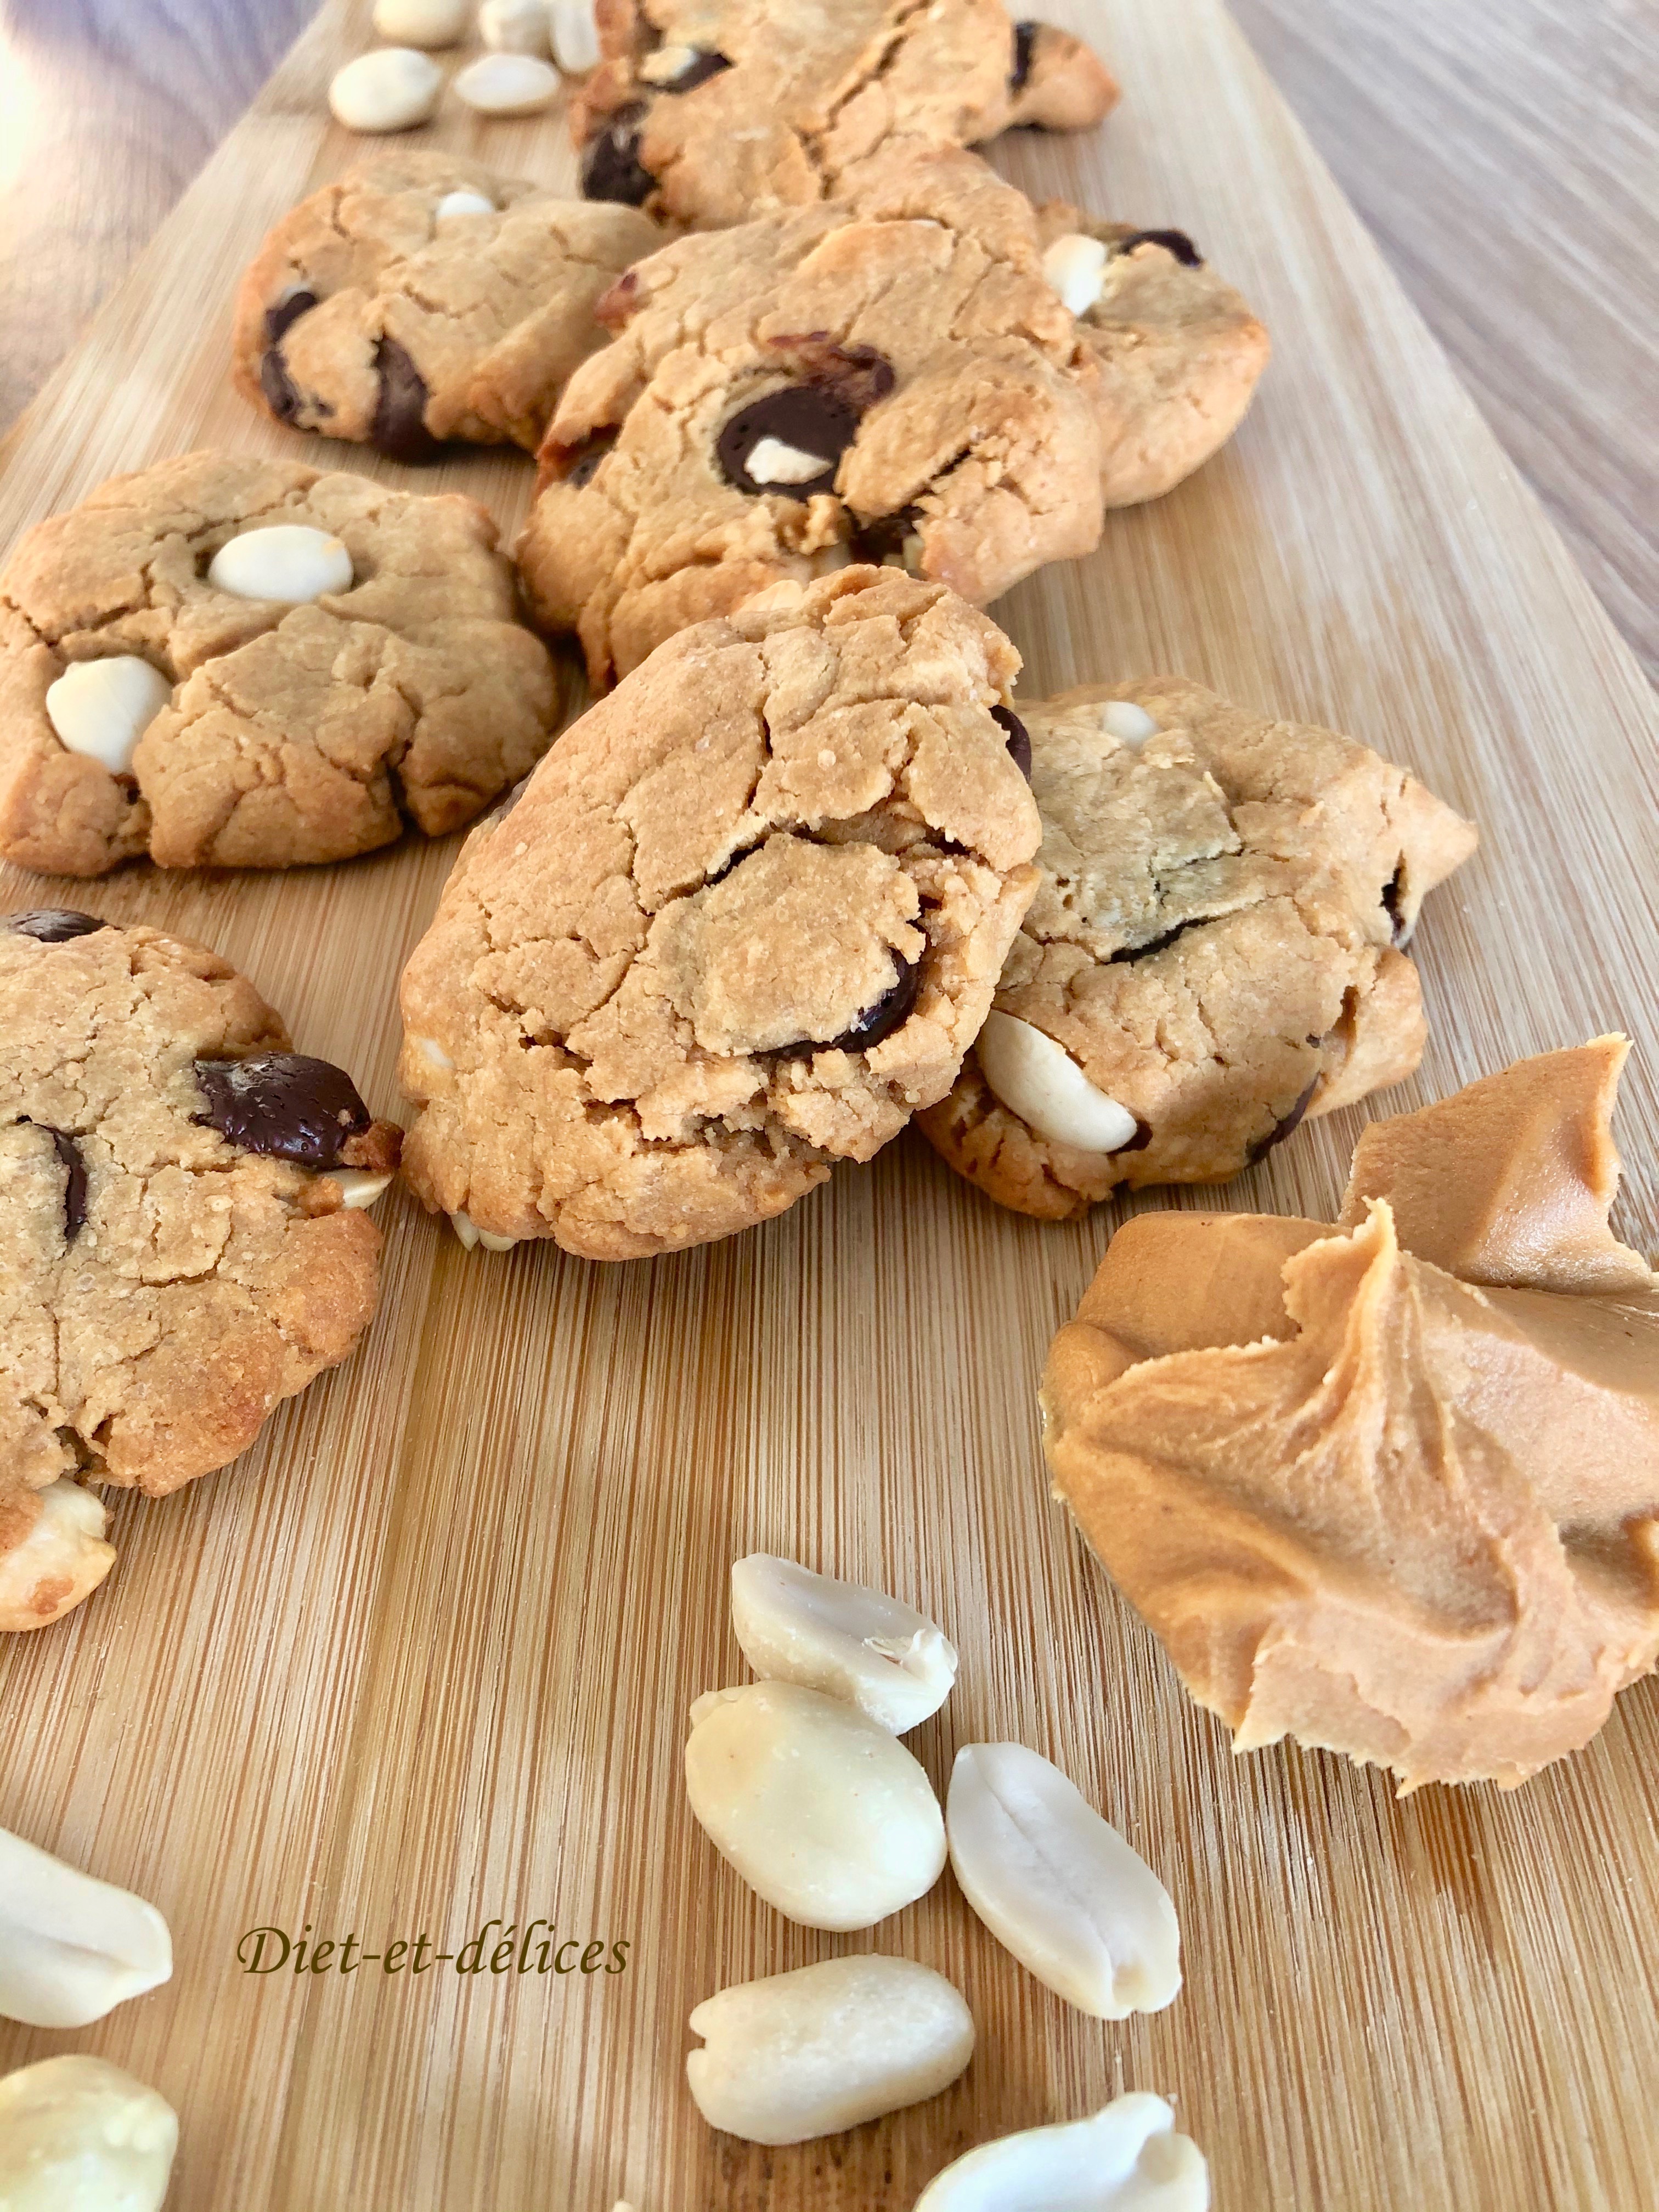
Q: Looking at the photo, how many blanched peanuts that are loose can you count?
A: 12